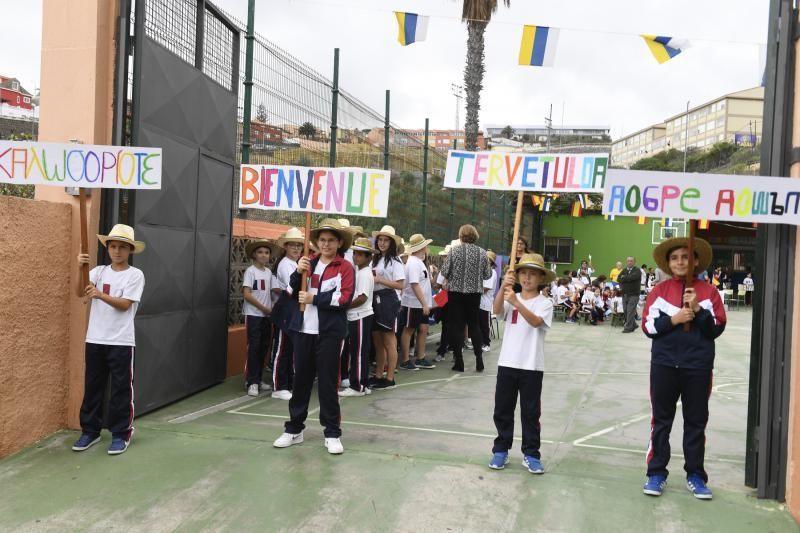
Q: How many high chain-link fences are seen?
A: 1